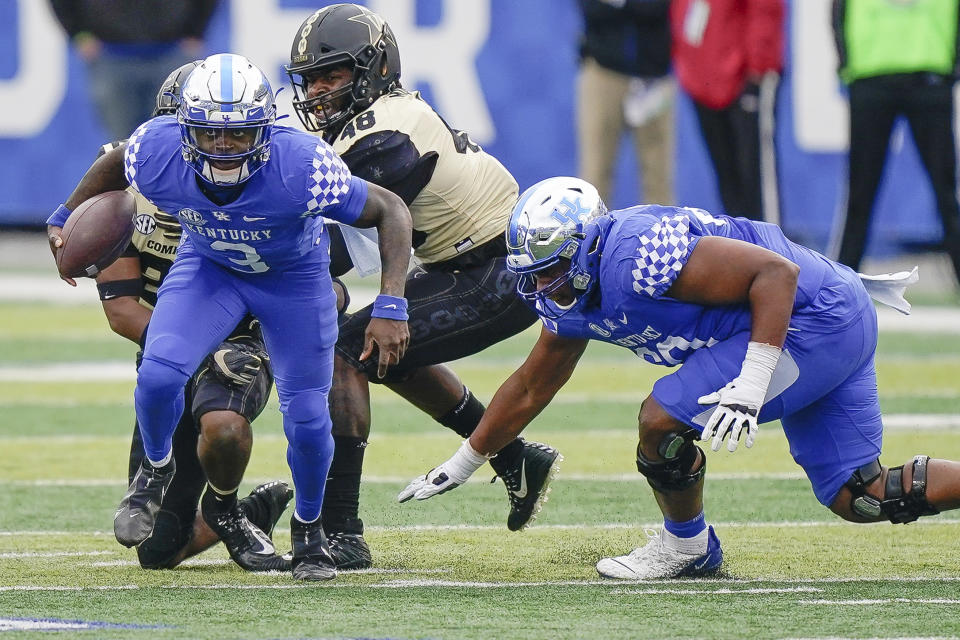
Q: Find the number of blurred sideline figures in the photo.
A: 4